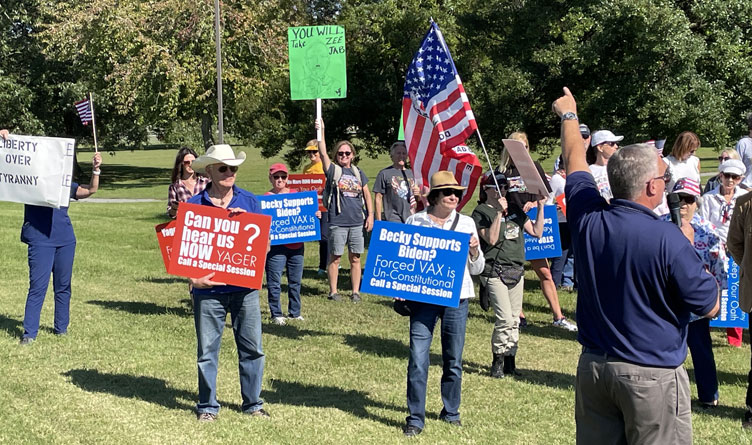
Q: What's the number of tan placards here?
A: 1